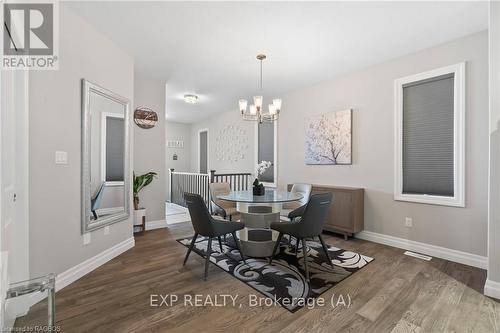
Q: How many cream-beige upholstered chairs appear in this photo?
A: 2